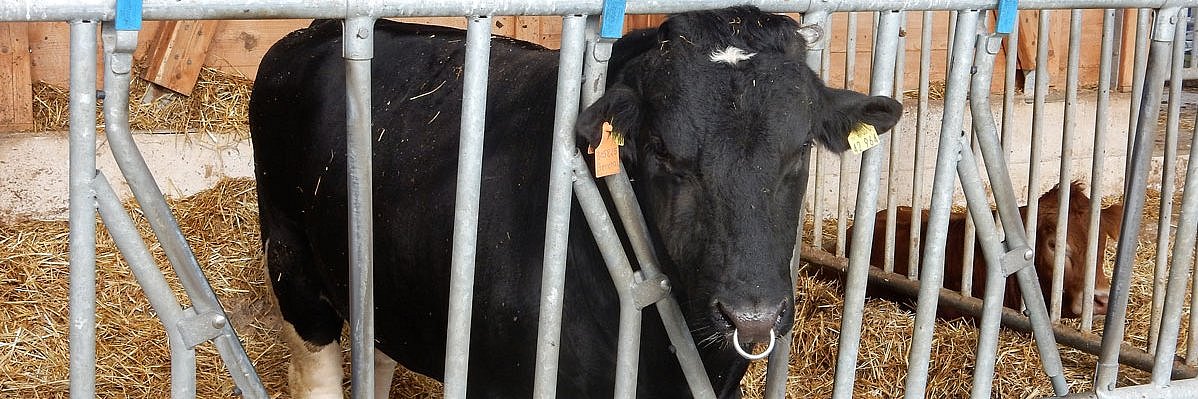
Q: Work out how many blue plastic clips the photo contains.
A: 3